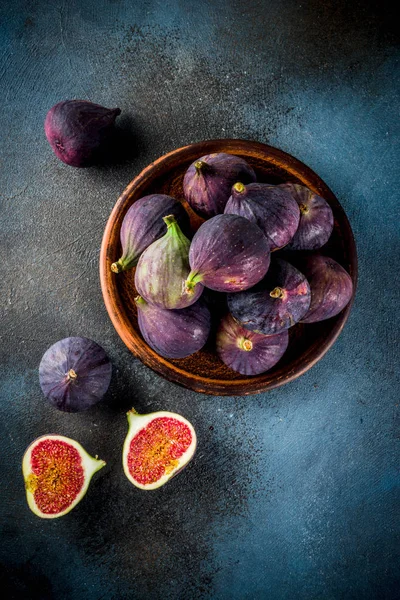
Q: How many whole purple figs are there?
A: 12